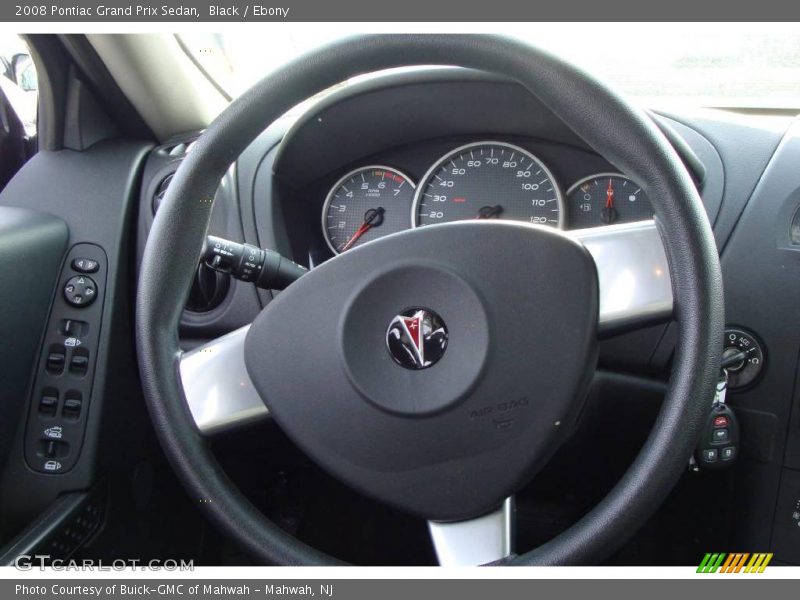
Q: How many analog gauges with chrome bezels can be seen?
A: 3